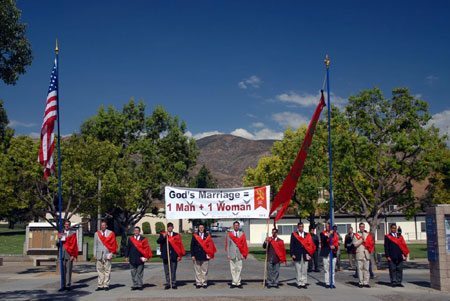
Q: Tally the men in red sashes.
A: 11